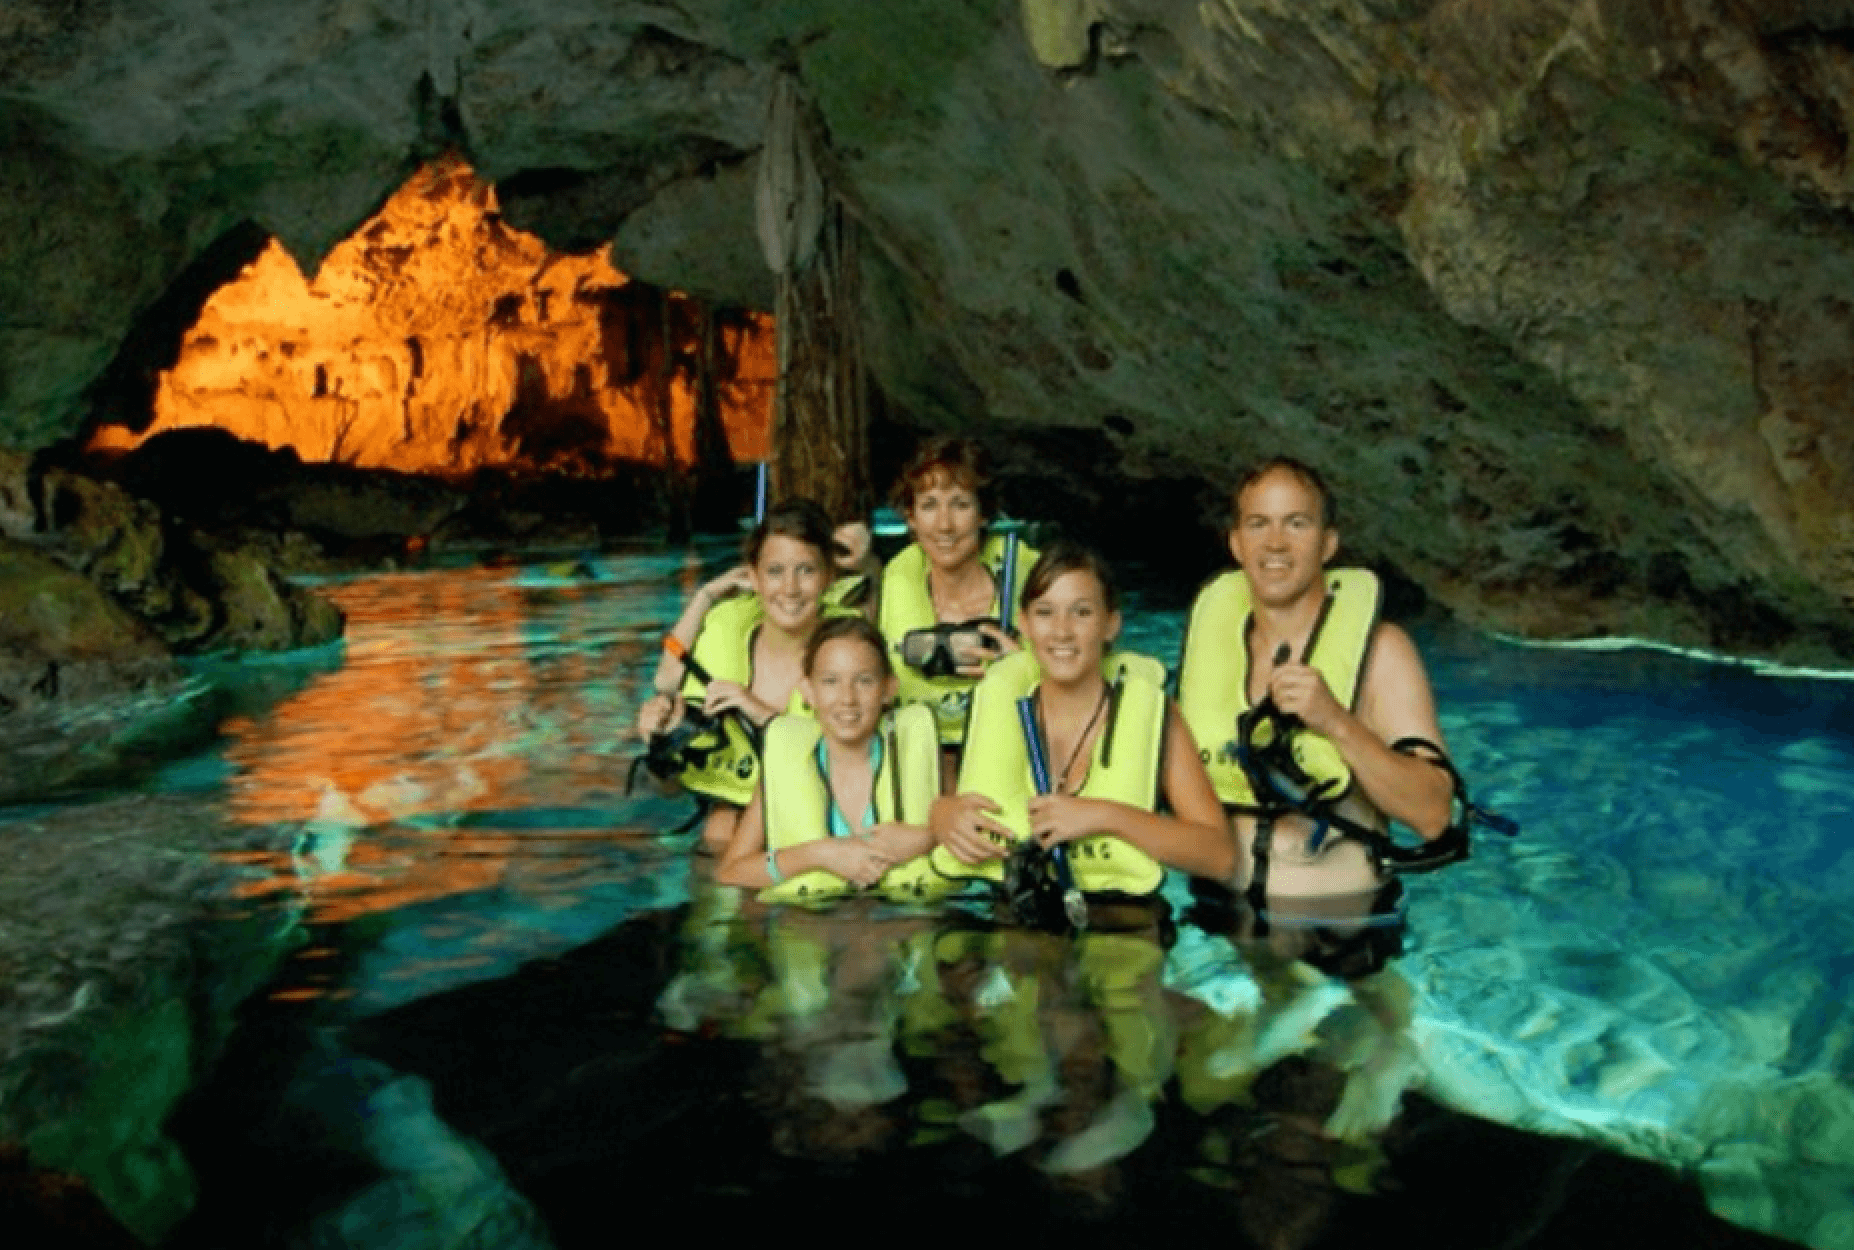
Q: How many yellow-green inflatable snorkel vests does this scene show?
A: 5